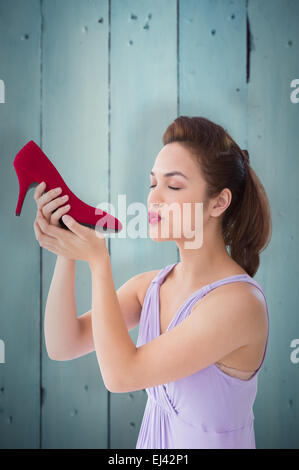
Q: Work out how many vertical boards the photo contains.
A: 5